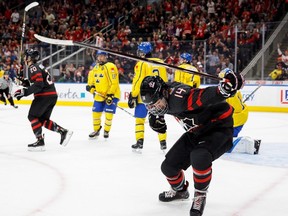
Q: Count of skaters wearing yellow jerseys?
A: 4